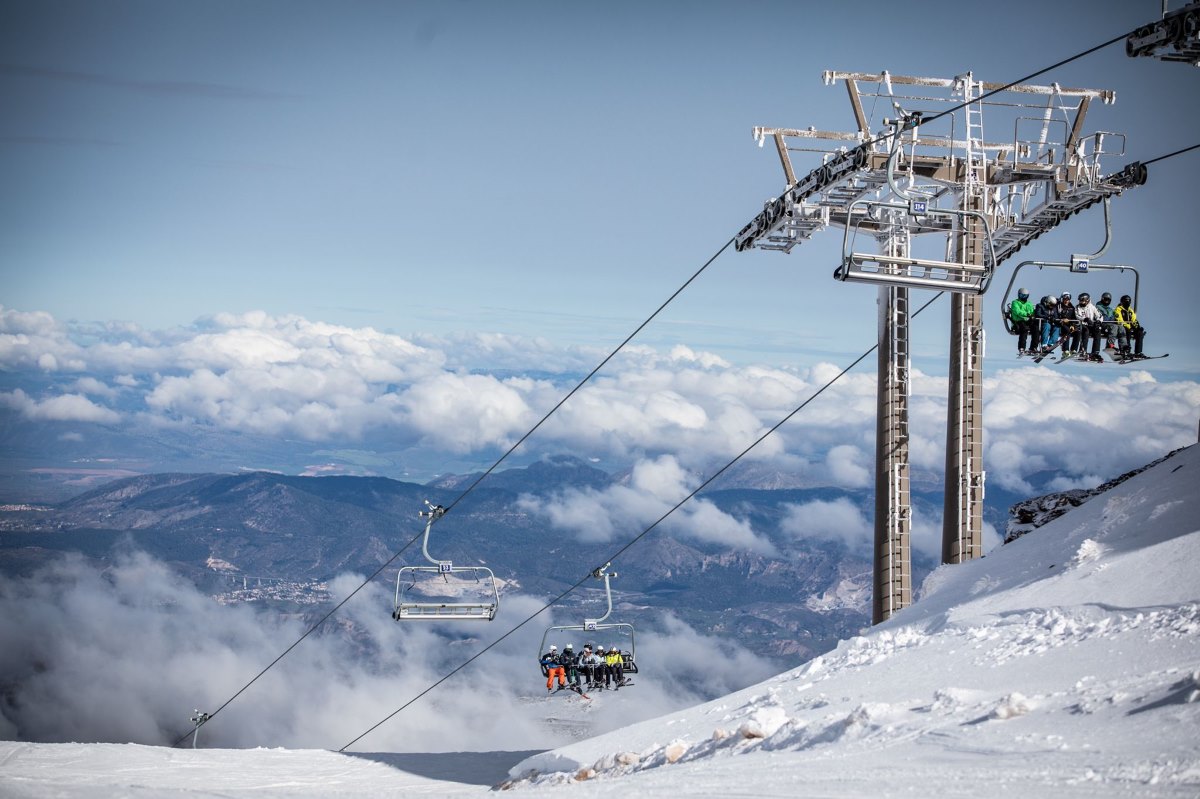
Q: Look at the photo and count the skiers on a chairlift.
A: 11